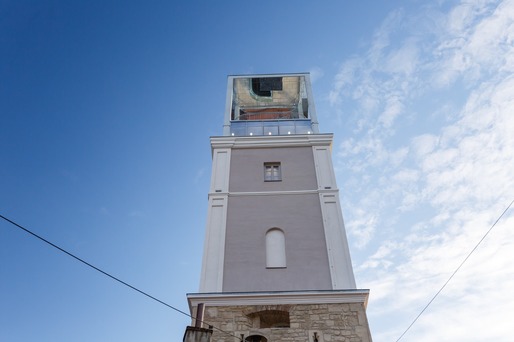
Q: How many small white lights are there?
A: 5